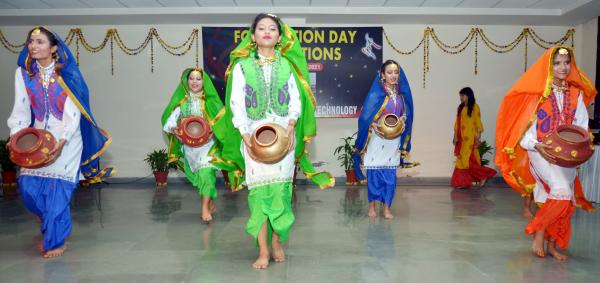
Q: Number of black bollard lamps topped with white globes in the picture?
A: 0